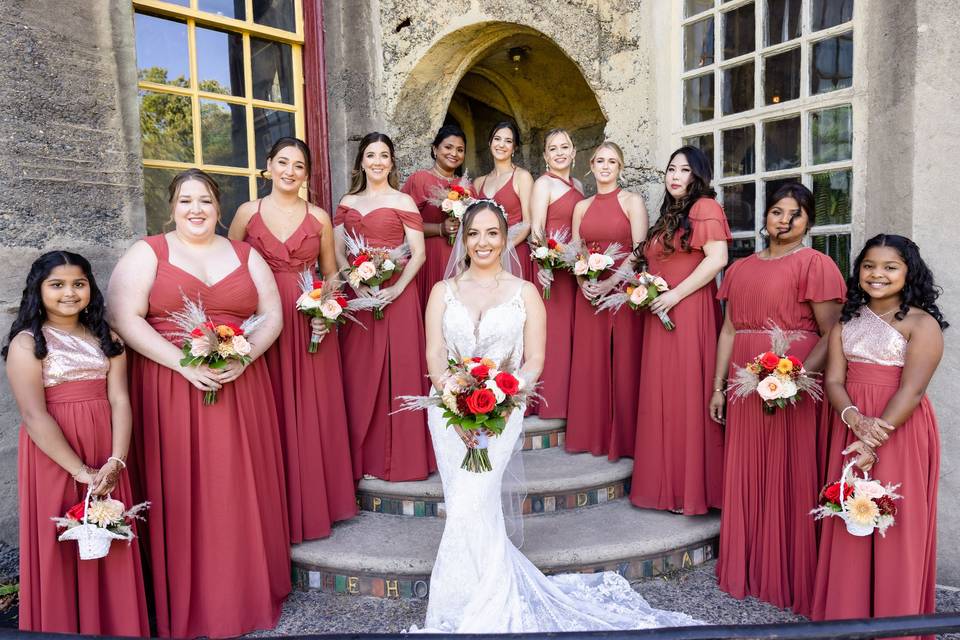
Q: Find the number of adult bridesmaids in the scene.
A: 9